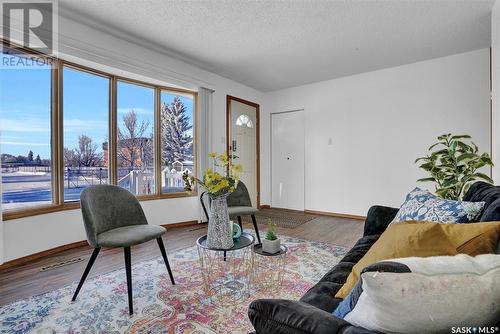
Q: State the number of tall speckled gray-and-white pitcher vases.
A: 1